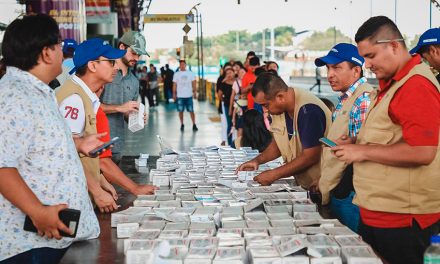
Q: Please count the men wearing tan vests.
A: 4